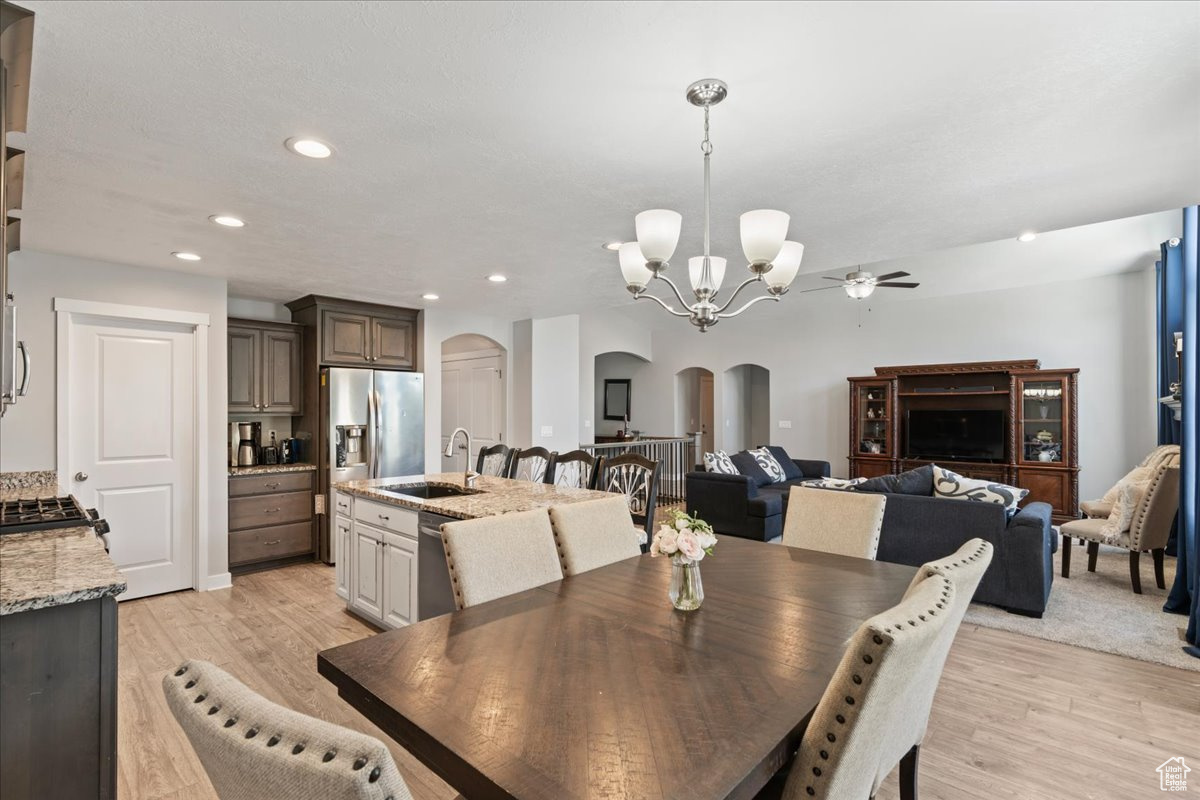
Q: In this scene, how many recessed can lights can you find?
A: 7